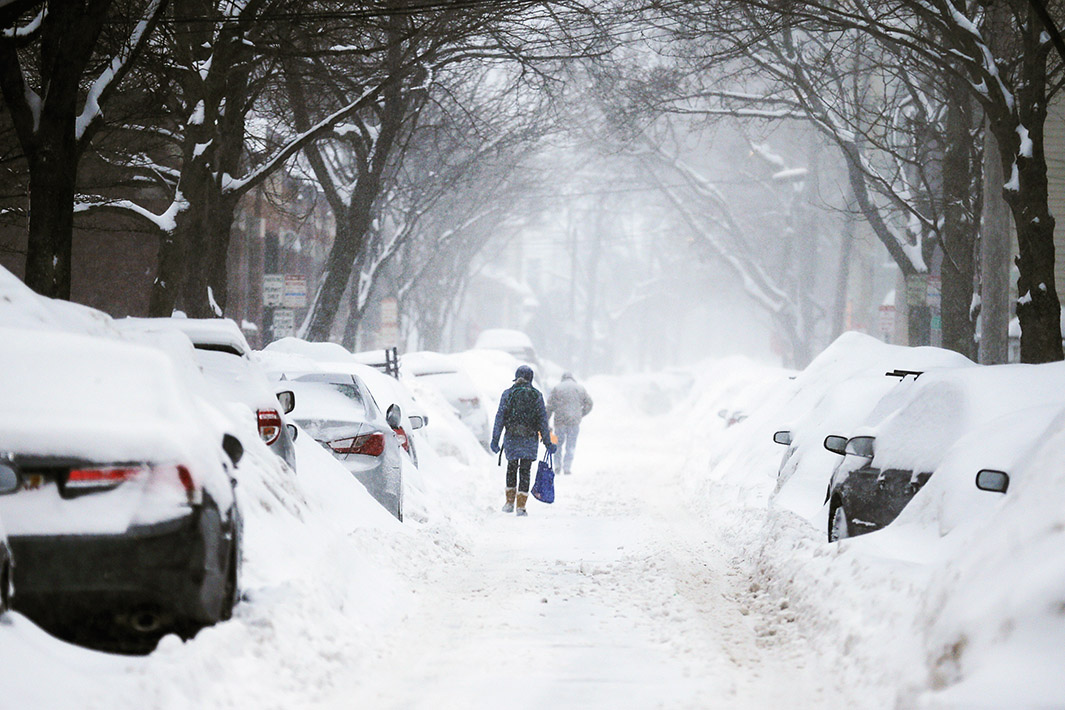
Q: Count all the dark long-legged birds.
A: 0